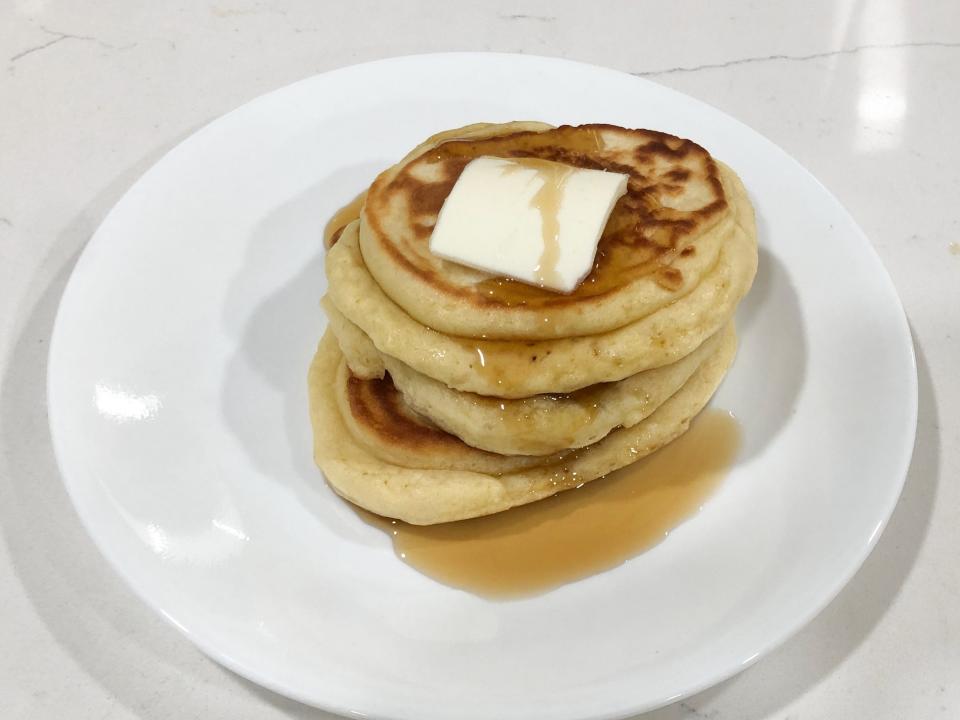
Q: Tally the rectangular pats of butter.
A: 1